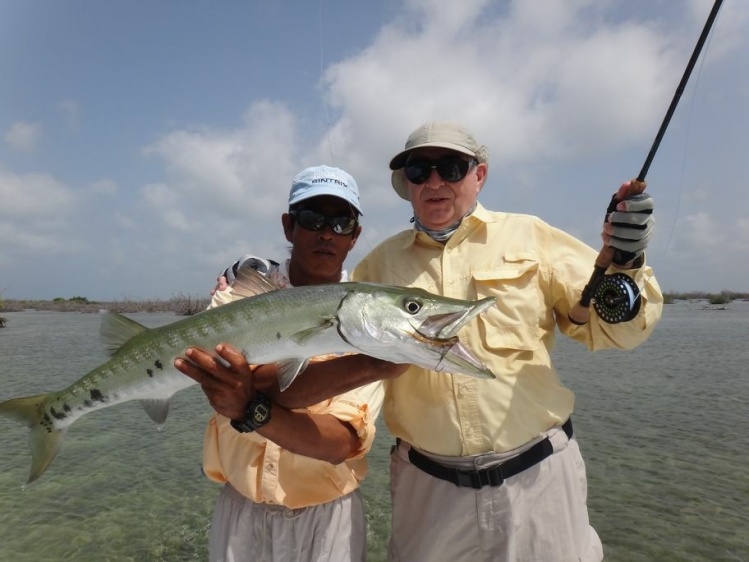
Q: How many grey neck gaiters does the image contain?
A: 1